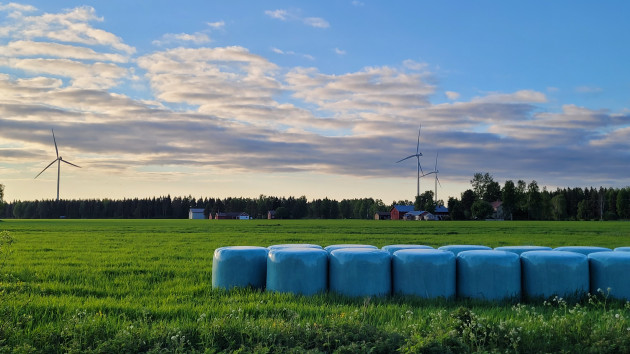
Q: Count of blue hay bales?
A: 14